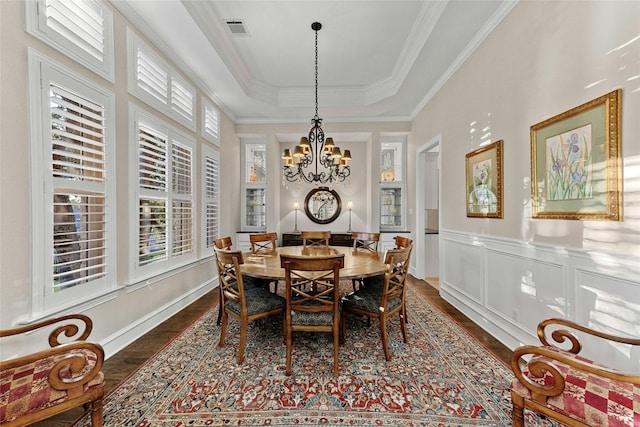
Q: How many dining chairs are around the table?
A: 8